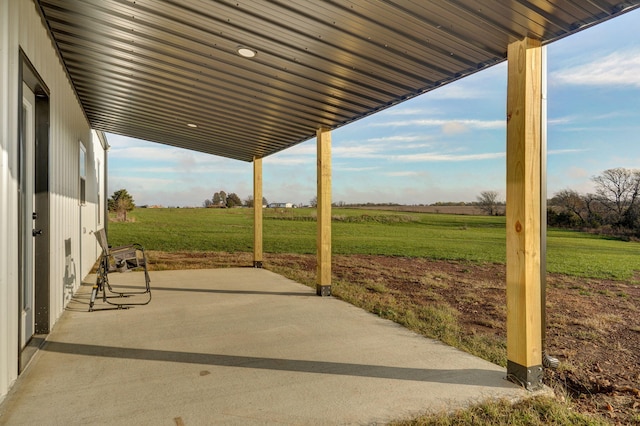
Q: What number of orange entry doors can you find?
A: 0